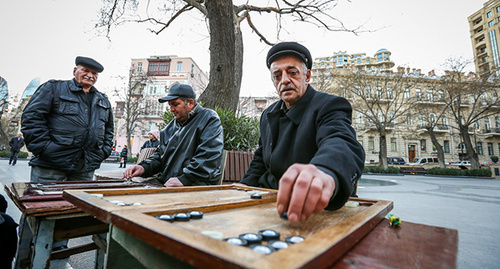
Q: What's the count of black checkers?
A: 13